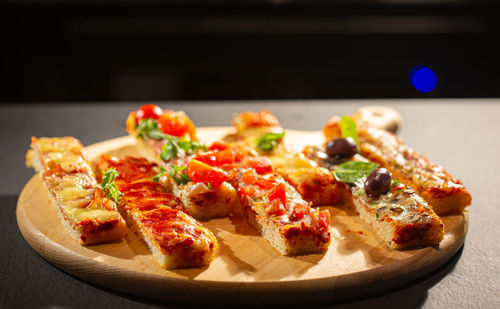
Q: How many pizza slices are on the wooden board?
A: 7